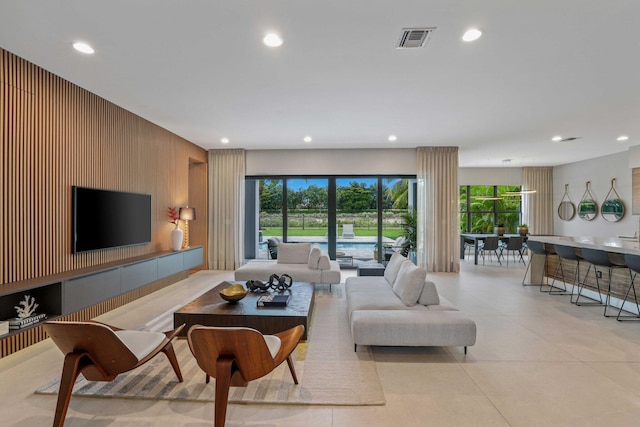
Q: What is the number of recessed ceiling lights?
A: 8